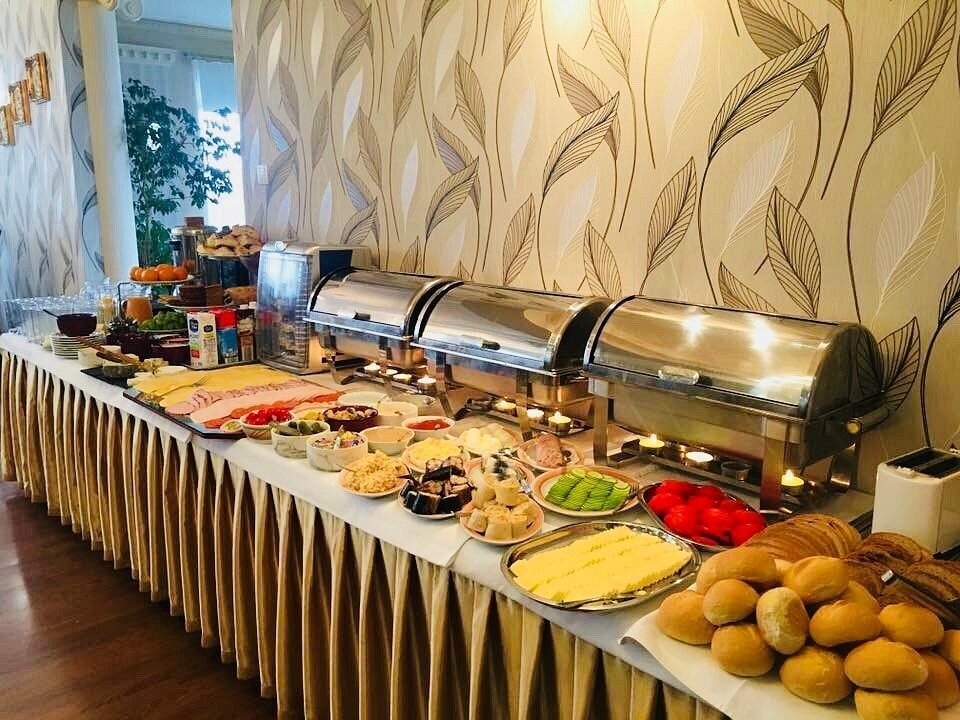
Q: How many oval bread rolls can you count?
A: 15